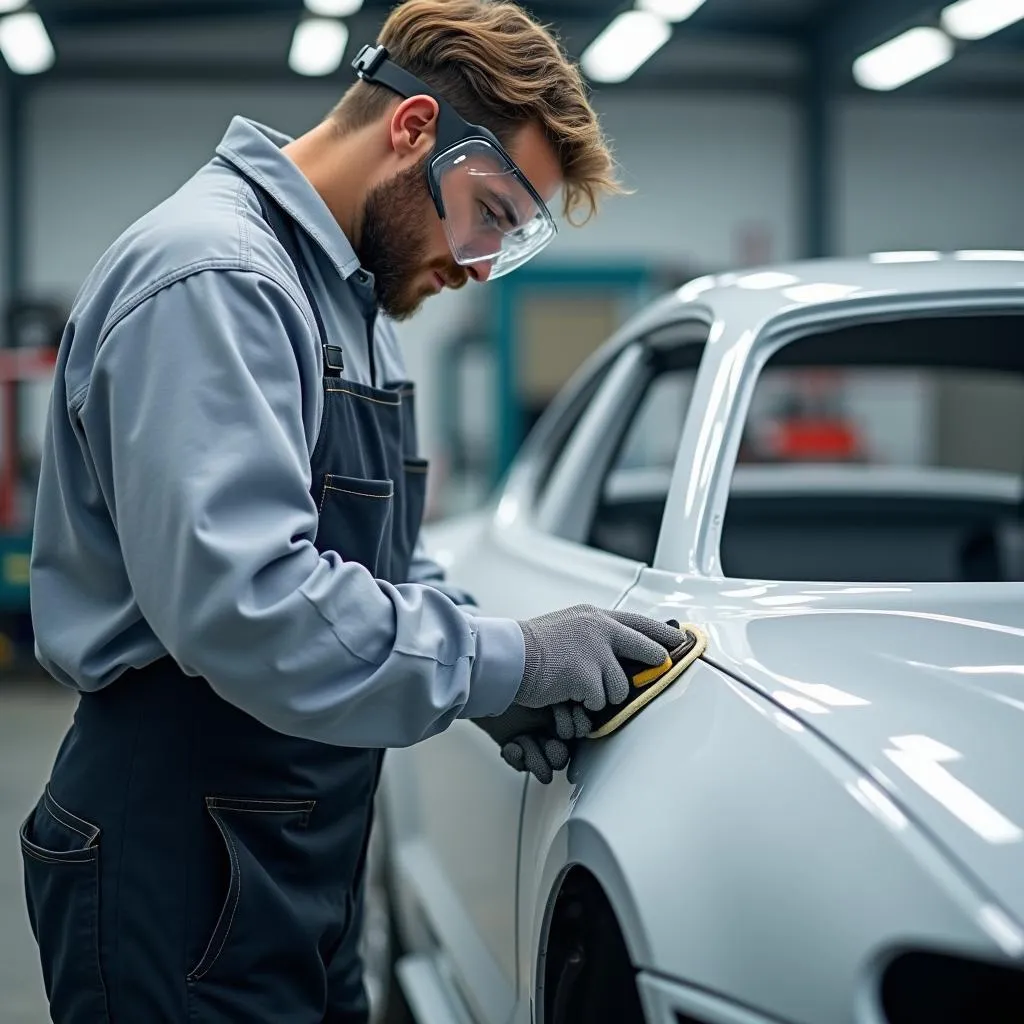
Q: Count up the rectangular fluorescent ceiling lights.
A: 8